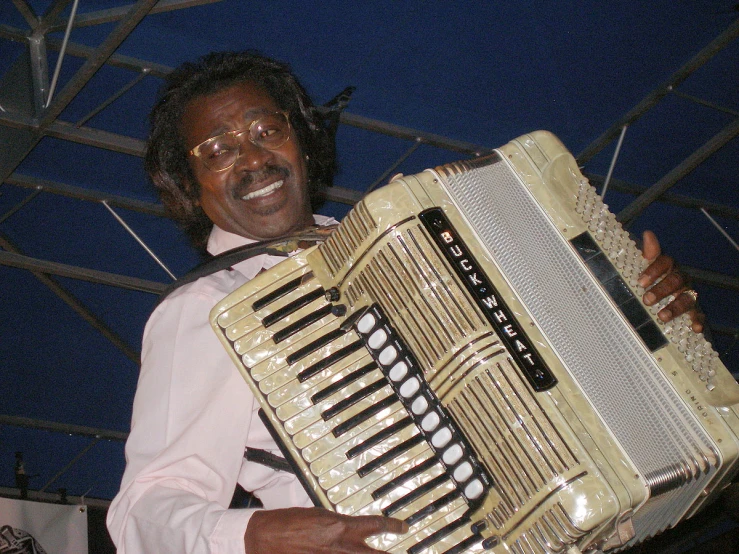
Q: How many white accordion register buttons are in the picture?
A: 11